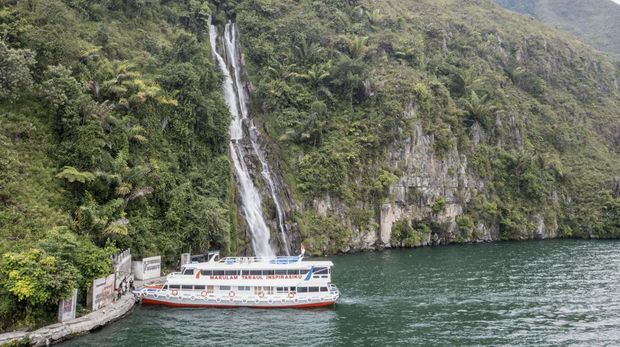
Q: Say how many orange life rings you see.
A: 5